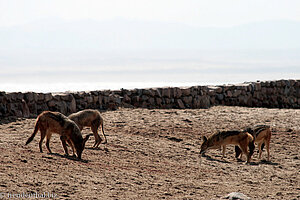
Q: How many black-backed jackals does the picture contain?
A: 4